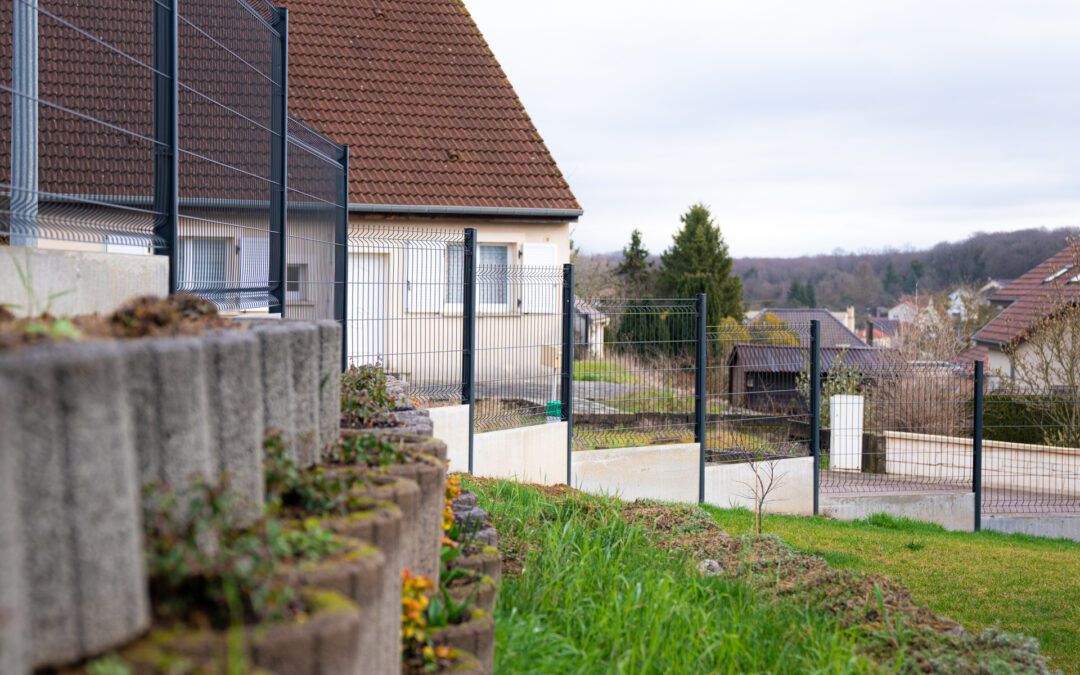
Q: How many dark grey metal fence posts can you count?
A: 8